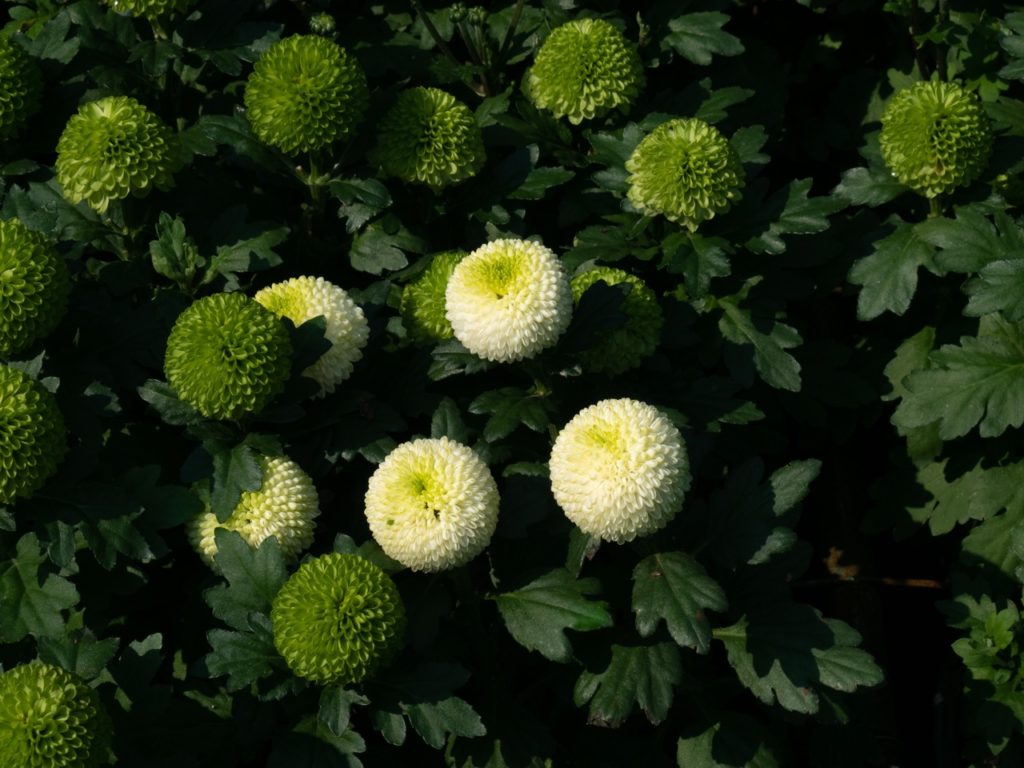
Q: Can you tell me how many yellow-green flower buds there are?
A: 15